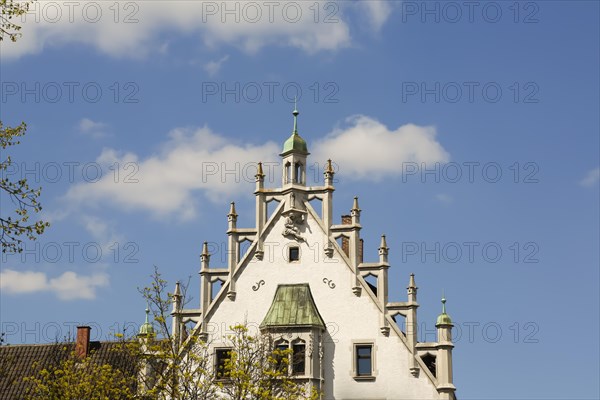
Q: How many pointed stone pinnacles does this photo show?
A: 8